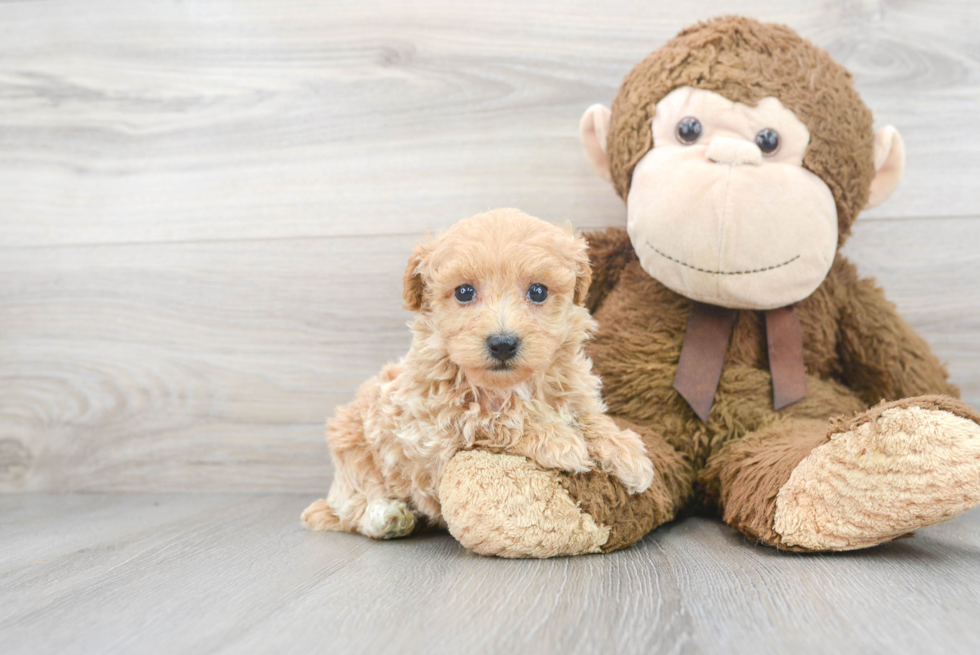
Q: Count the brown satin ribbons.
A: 2